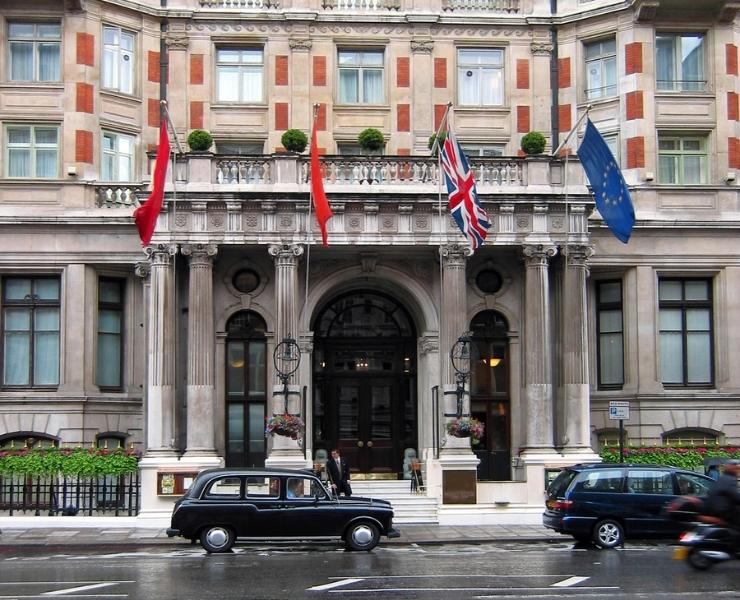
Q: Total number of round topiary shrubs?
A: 5